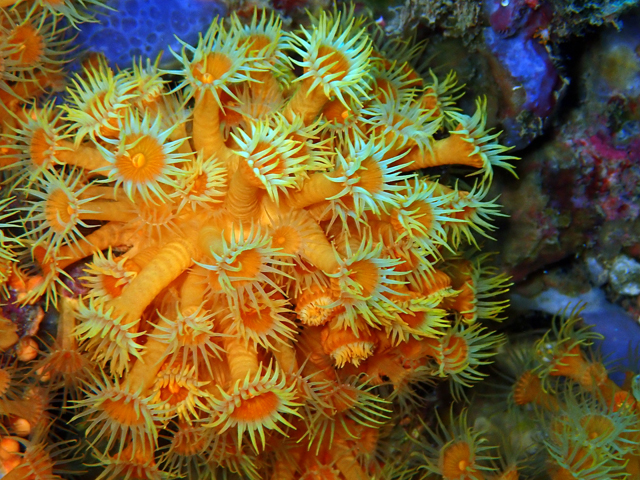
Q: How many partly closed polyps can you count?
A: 2